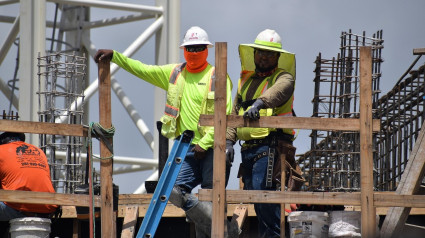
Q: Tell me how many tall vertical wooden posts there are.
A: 3